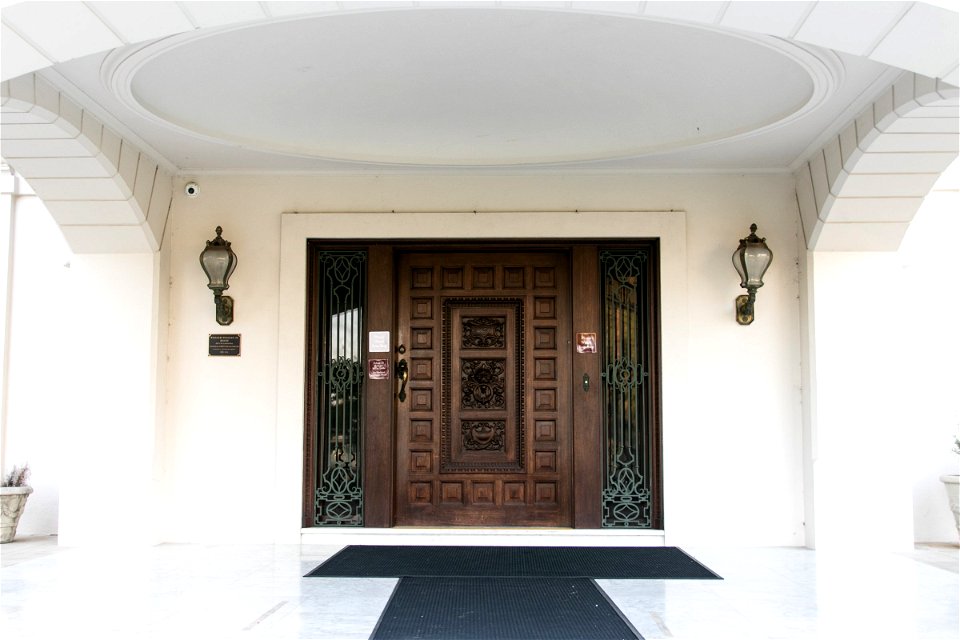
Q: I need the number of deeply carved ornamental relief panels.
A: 3